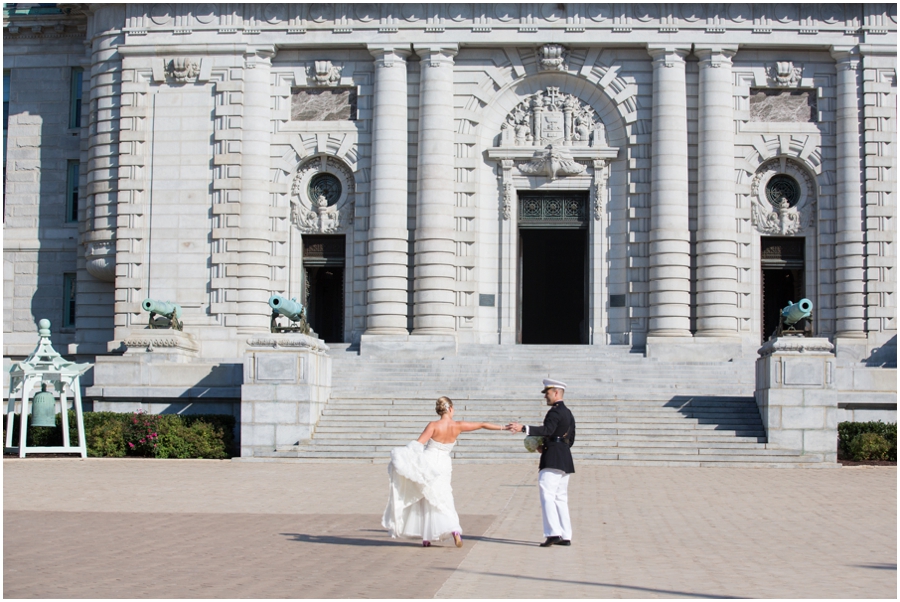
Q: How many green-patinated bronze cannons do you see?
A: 3